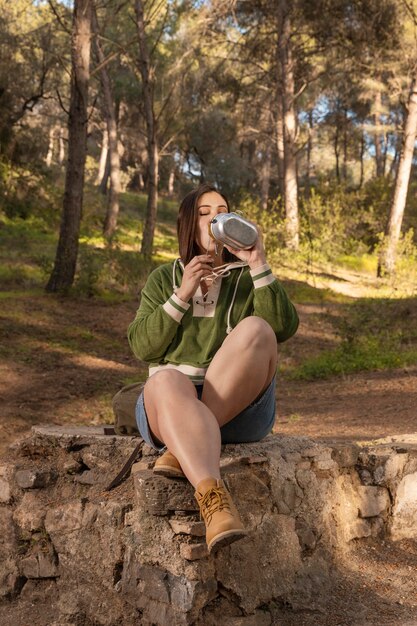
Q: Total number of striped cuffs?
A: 2